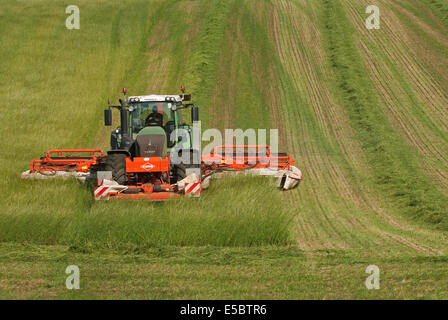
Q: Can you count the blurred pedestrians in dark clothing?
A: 0